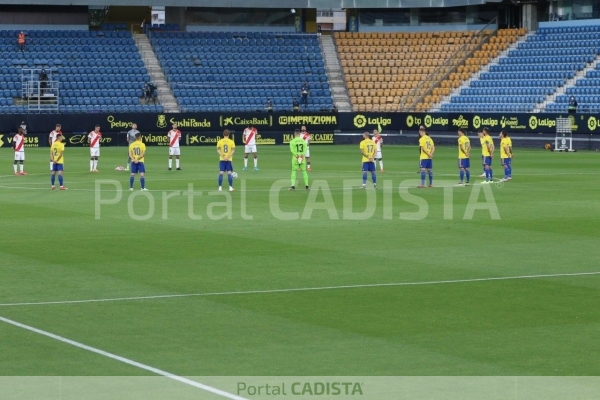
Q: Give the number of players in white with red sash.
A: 7